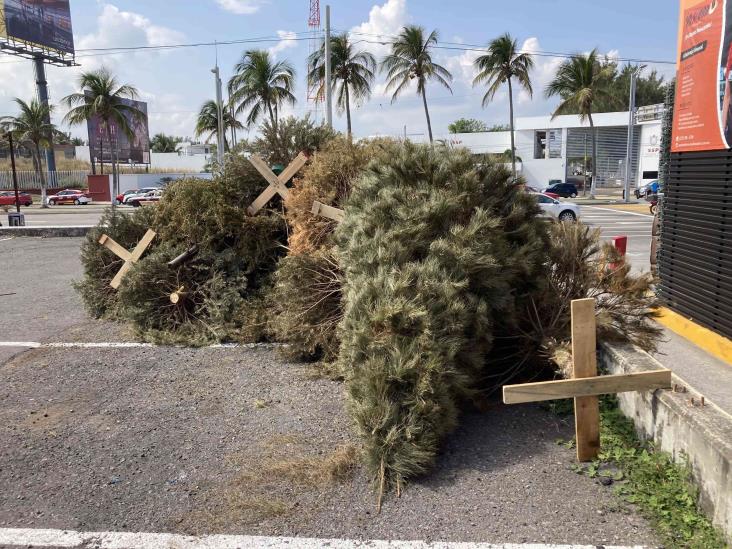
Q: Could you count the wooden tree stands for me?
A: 4